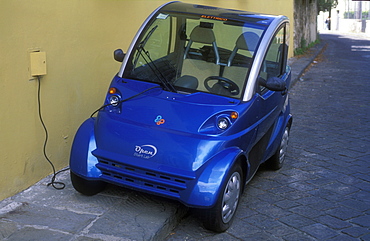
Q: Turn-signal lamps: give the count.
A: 2